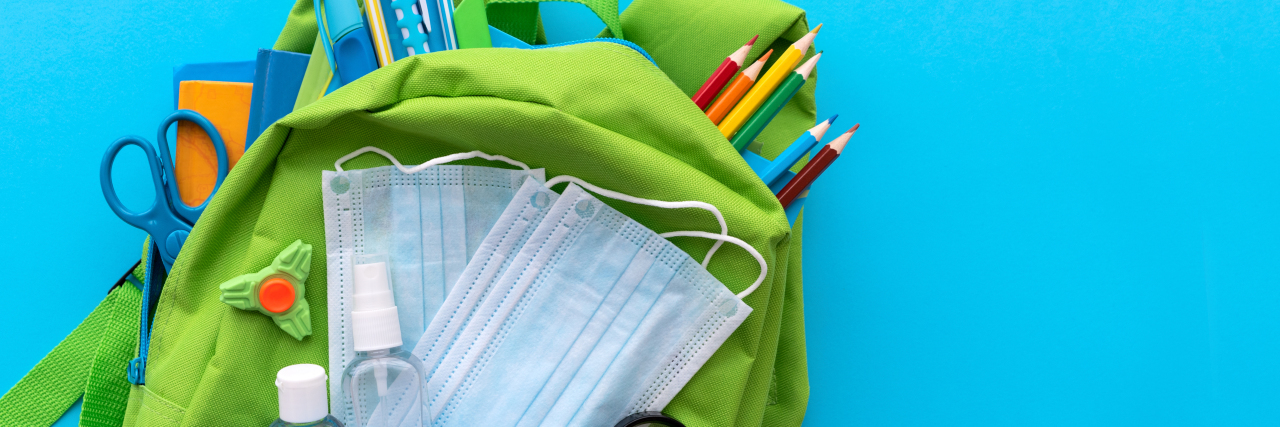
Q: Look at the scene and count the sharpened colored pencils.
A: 6